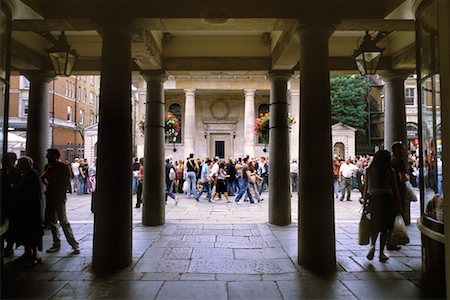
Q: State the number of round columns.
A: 8